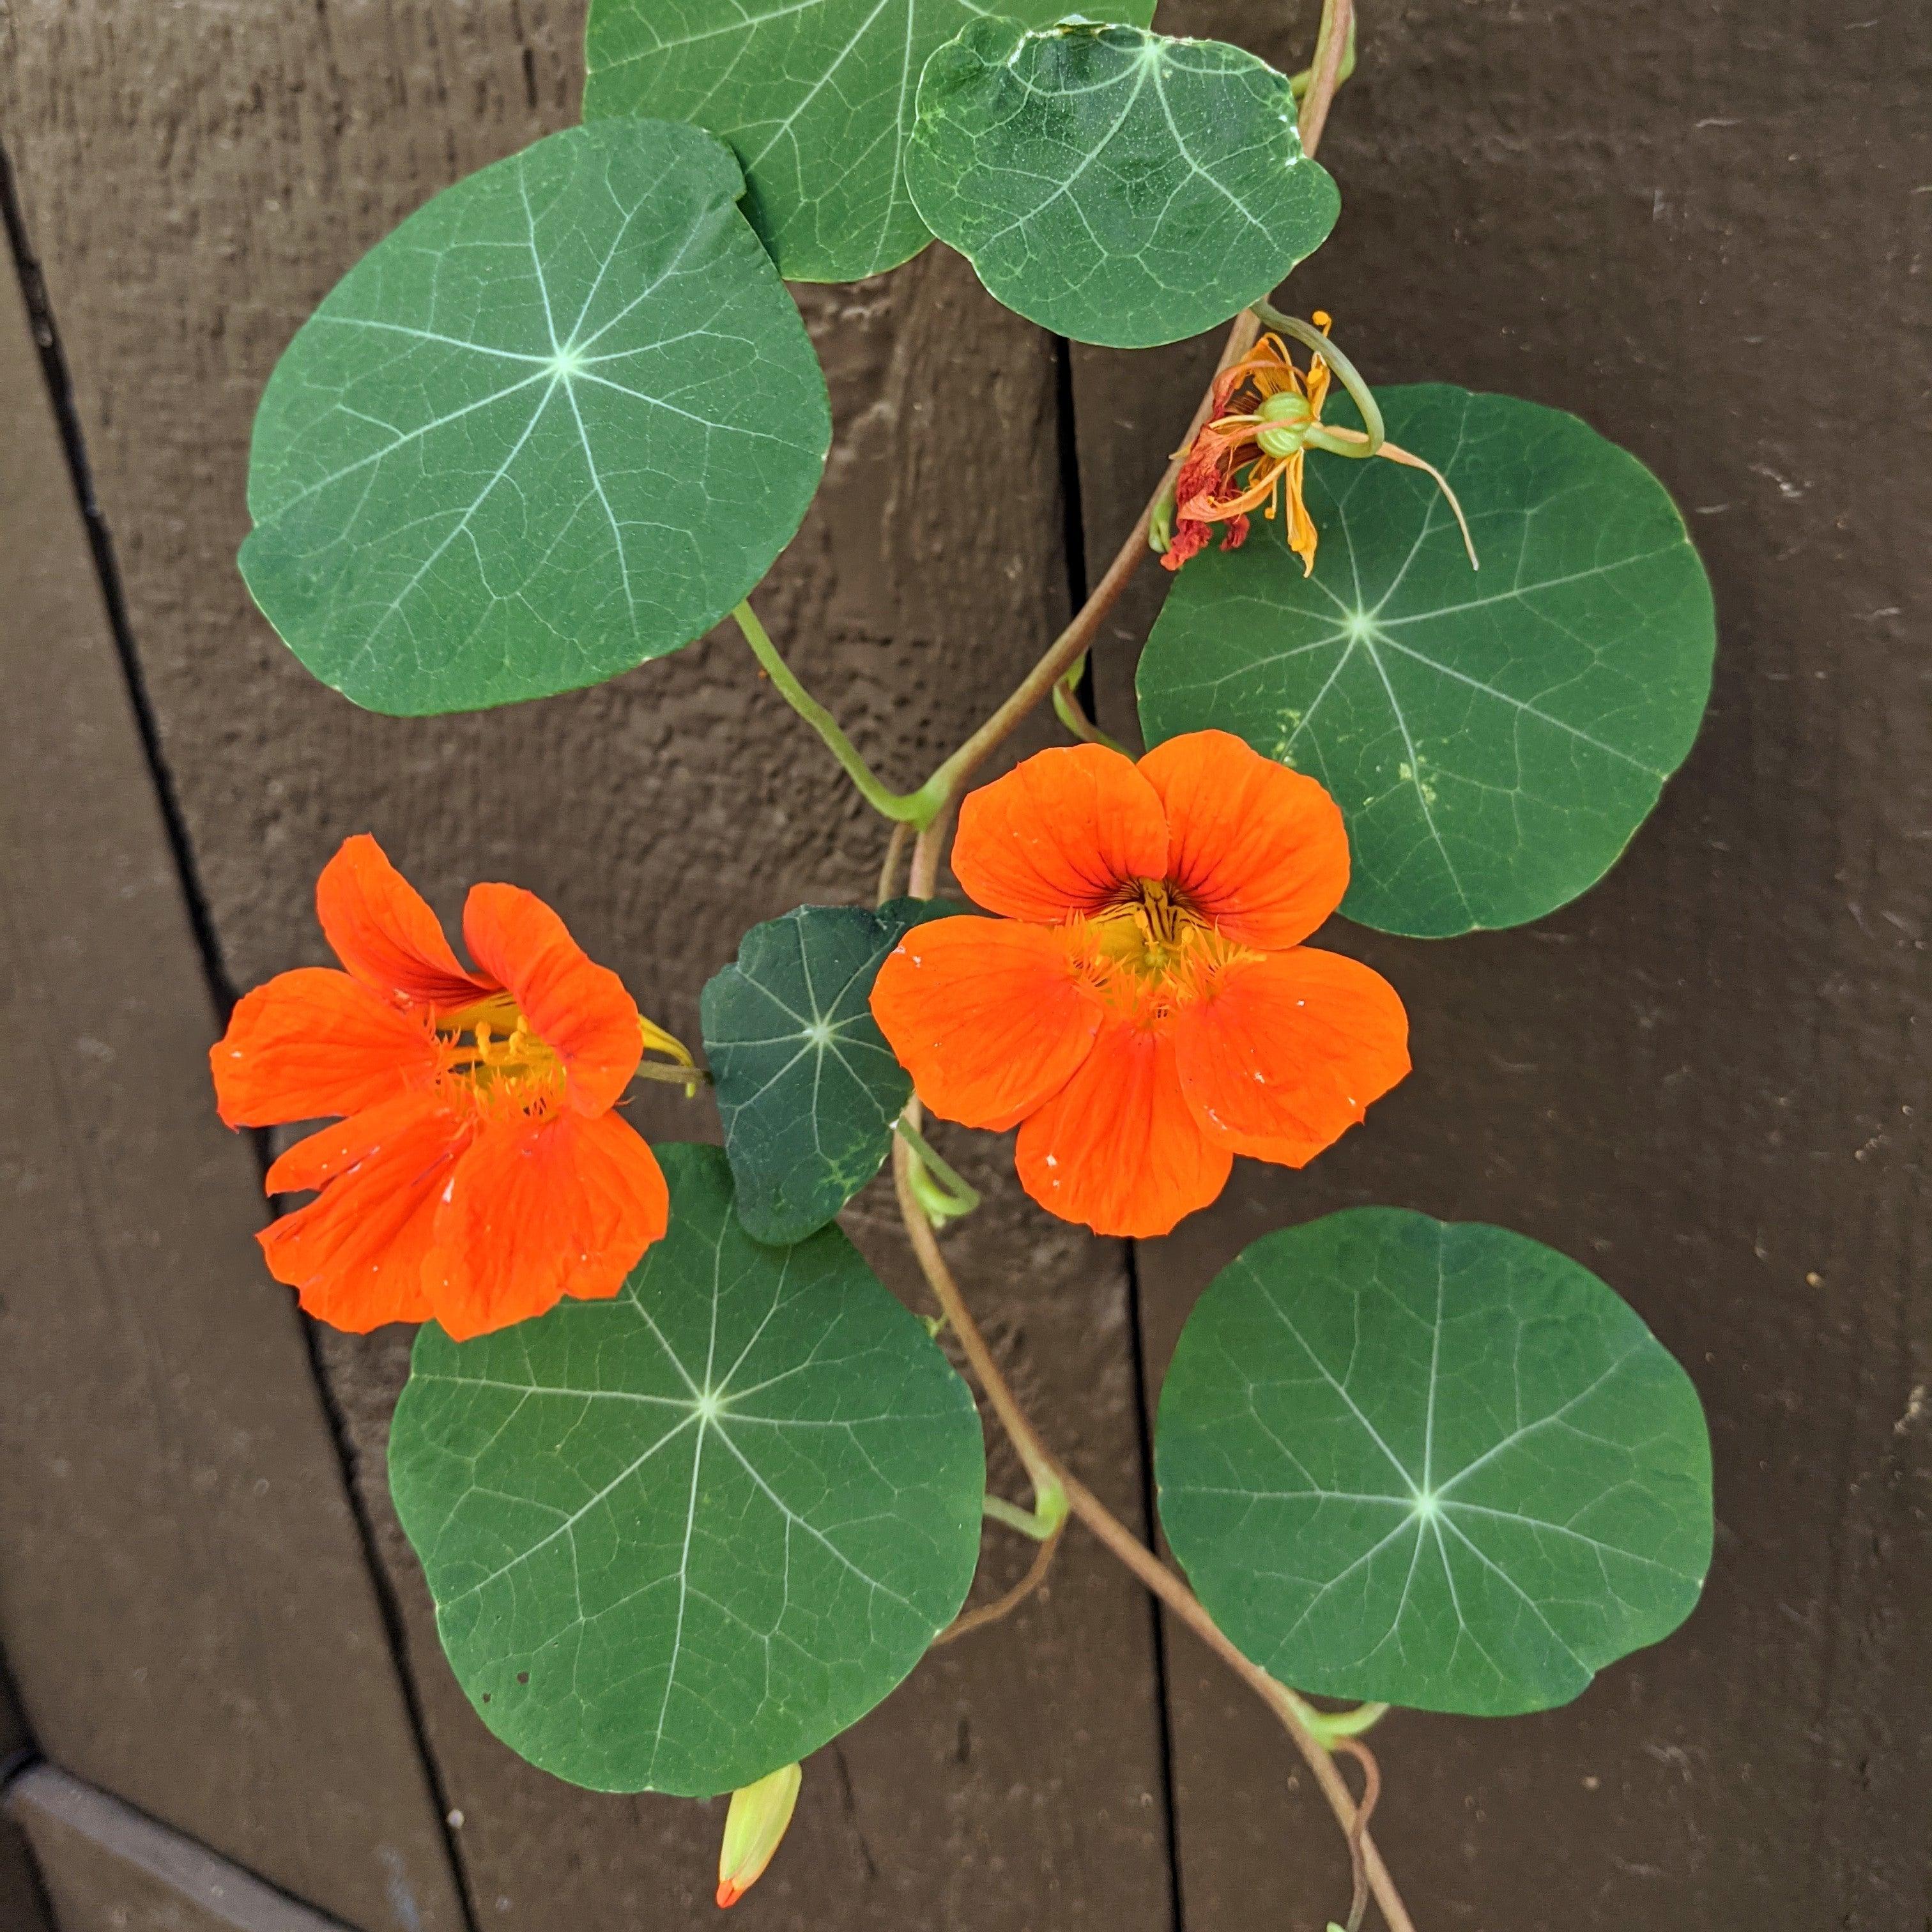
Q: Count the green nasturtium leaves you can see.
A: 7